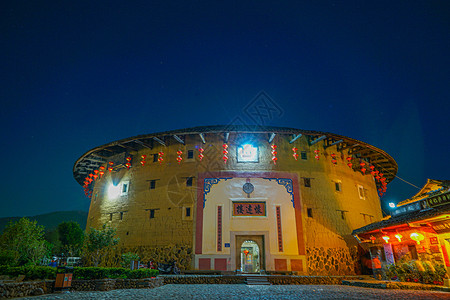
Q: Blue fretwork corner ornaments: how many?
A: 2